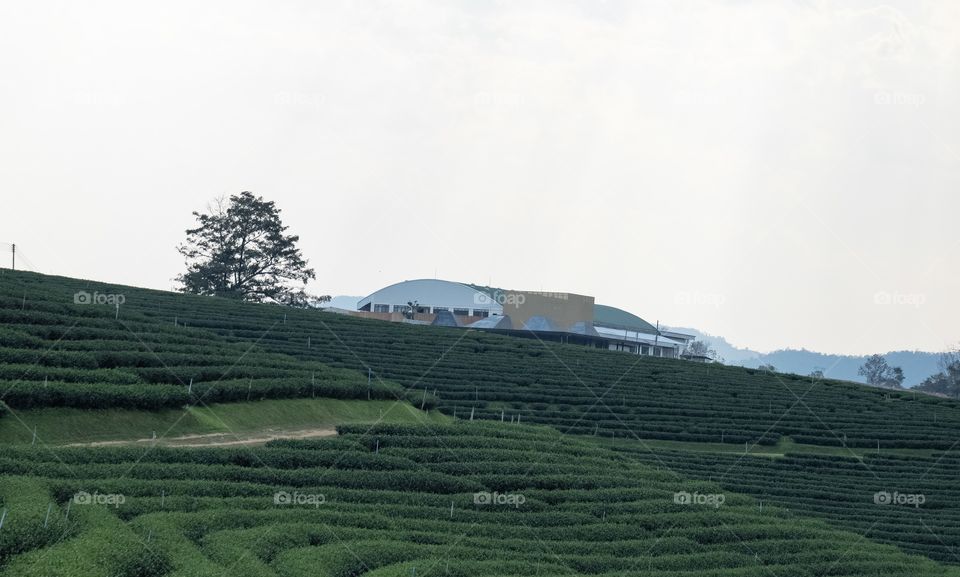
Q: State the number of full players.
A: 0